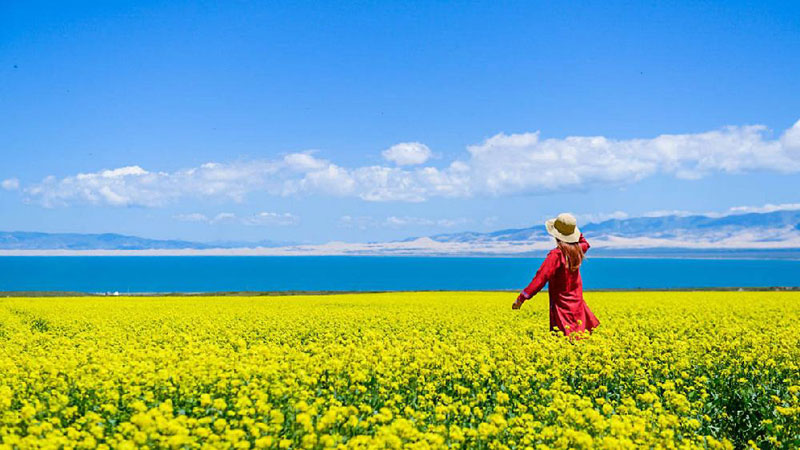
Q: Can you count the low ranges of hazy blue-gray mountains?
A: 2